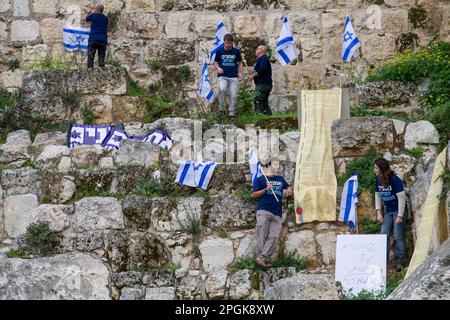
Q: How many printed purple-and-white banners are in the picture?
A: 1